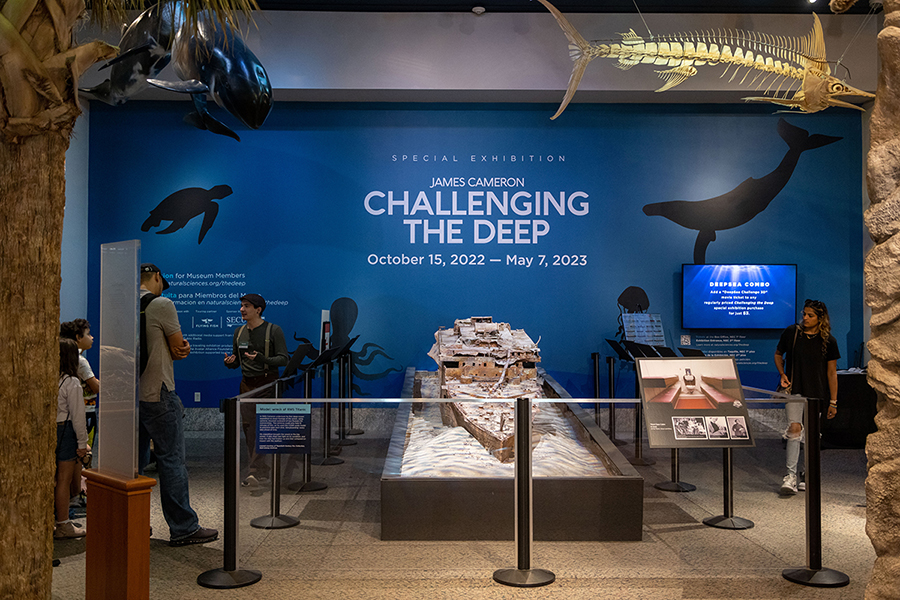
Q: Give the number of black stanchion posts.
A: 13